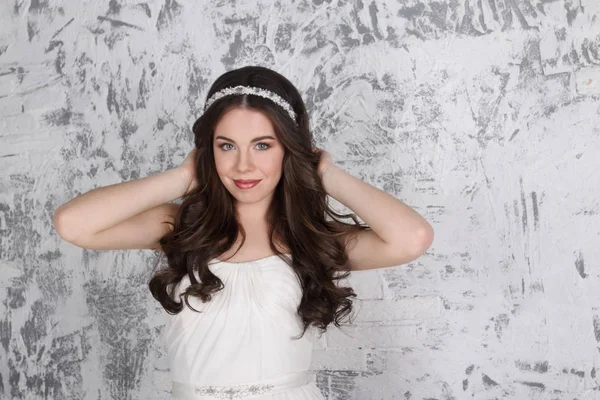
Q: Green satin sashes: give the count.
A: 0